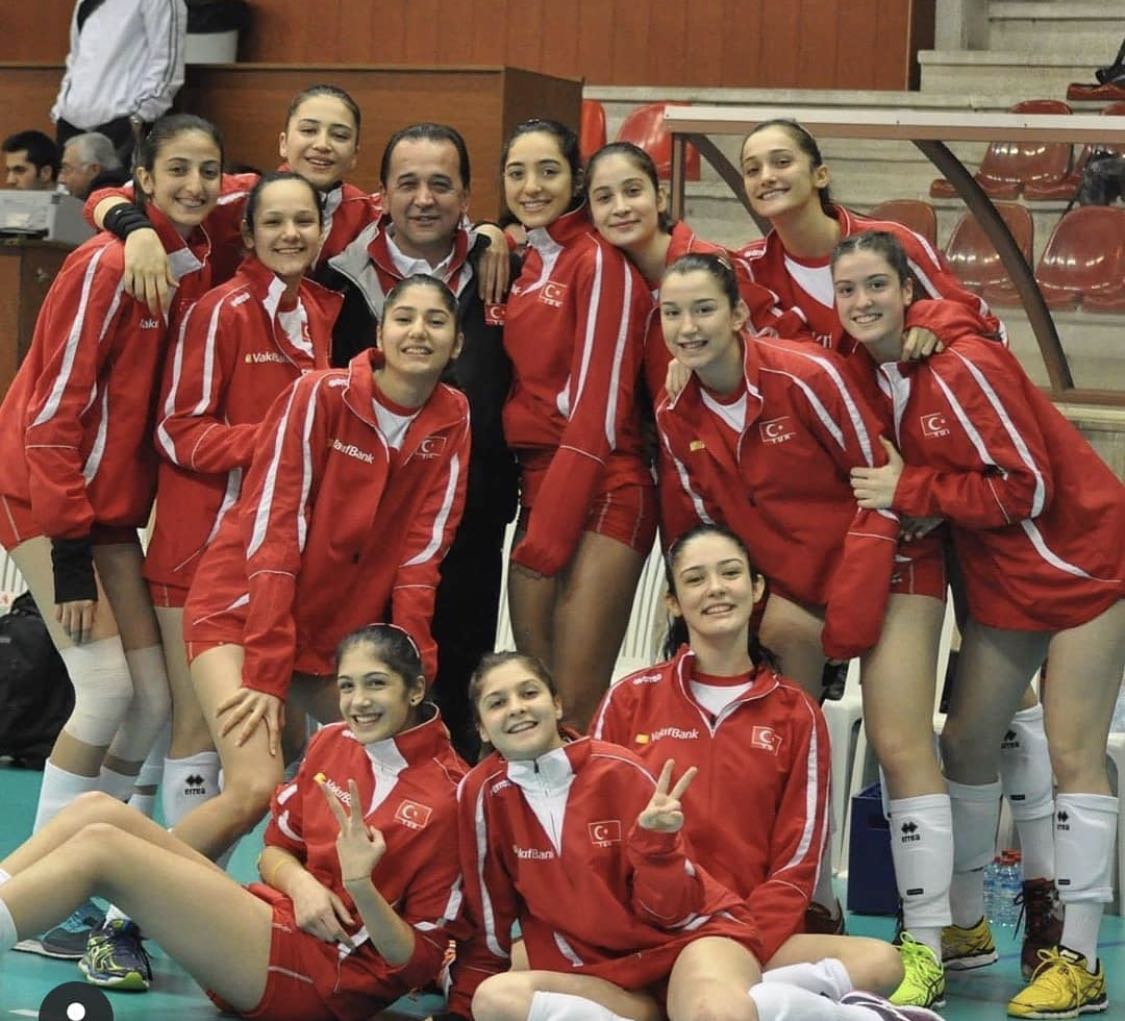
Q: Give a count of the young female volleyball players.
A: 12